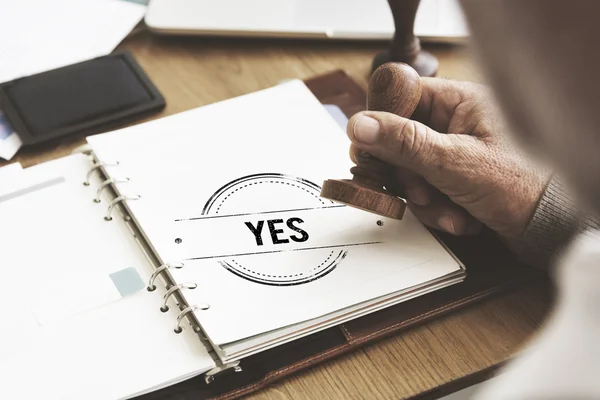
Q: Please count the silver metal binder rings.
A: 6